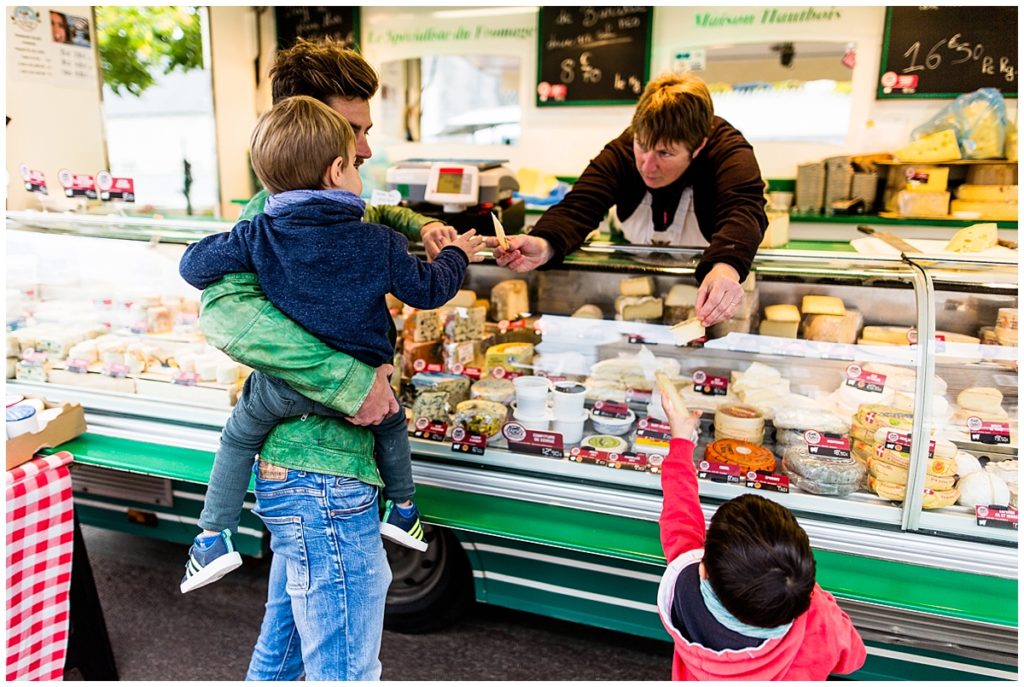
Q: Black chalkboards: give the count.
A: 3